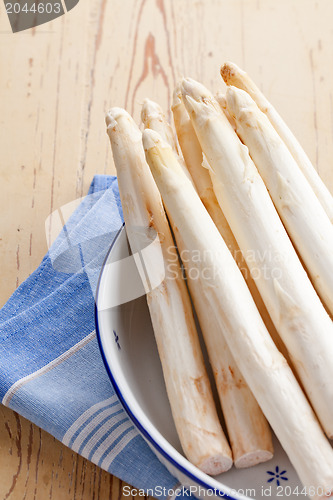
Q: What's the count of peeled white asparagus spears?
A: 8